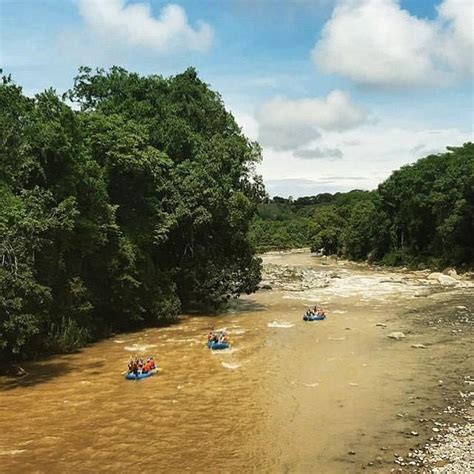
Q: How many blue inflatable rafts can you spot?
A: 3